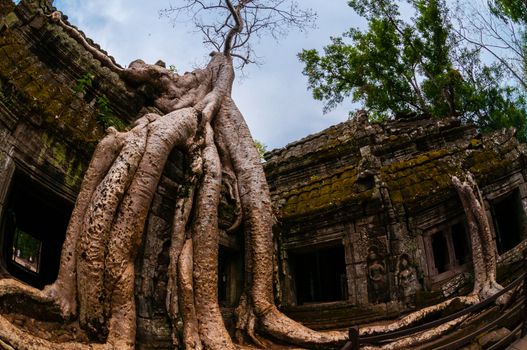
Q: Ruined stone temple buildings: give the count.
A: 2